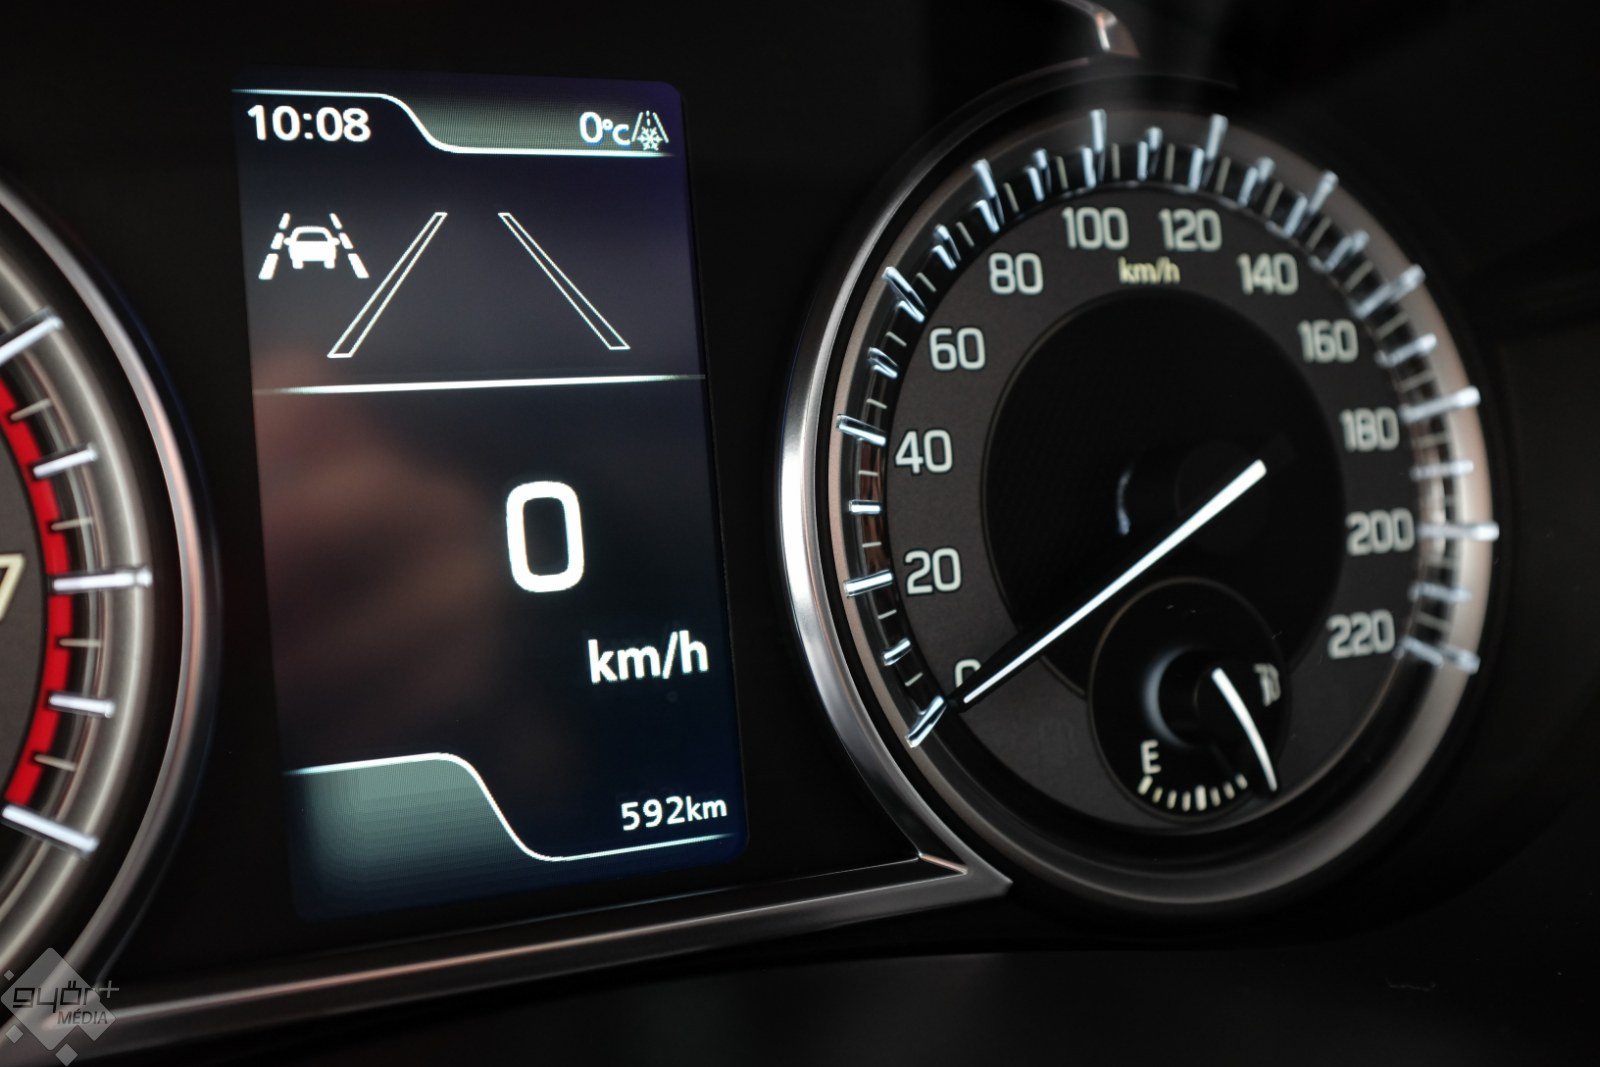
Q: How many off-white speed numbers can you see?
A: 12